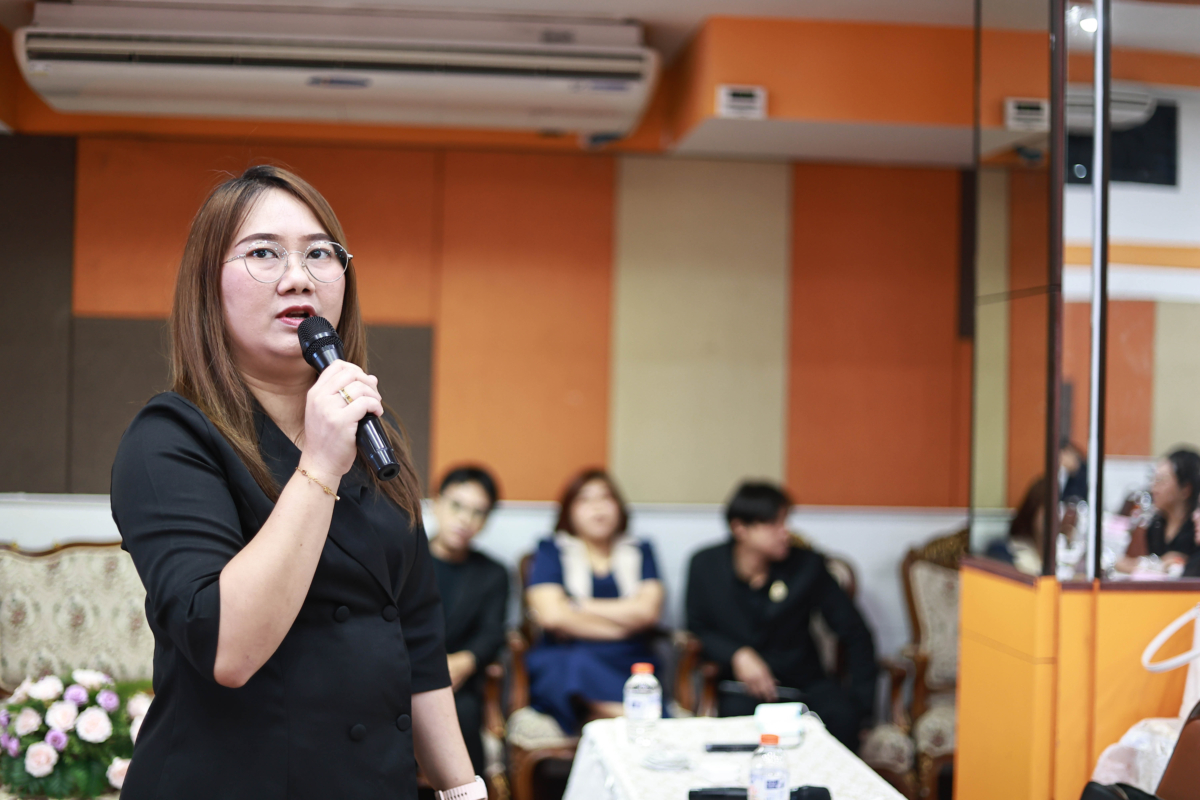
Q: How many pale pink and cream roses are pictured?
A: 10